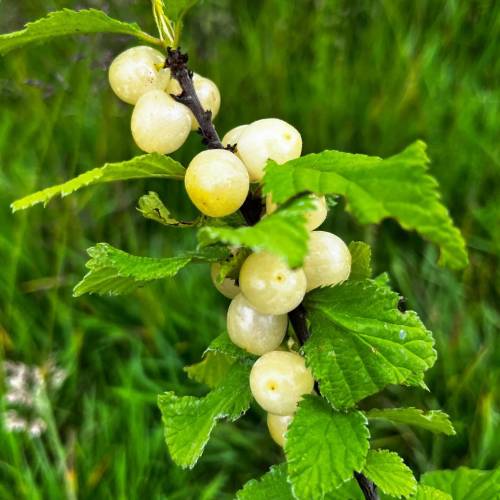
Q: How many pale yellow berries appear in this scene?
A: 13